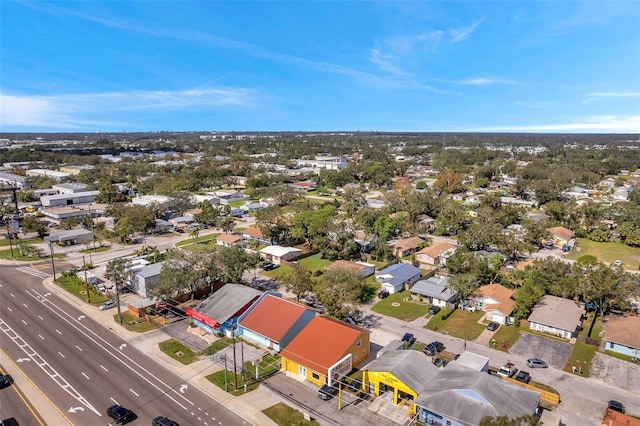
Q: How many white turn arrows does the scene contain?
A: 6